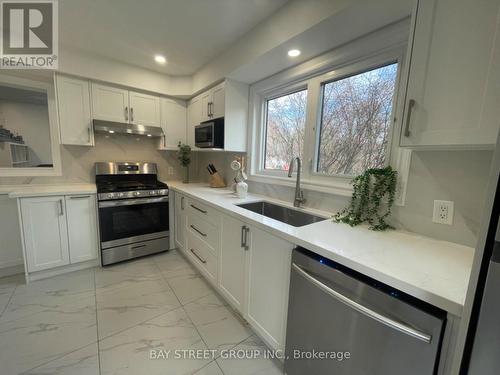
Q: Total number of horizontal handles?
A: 7